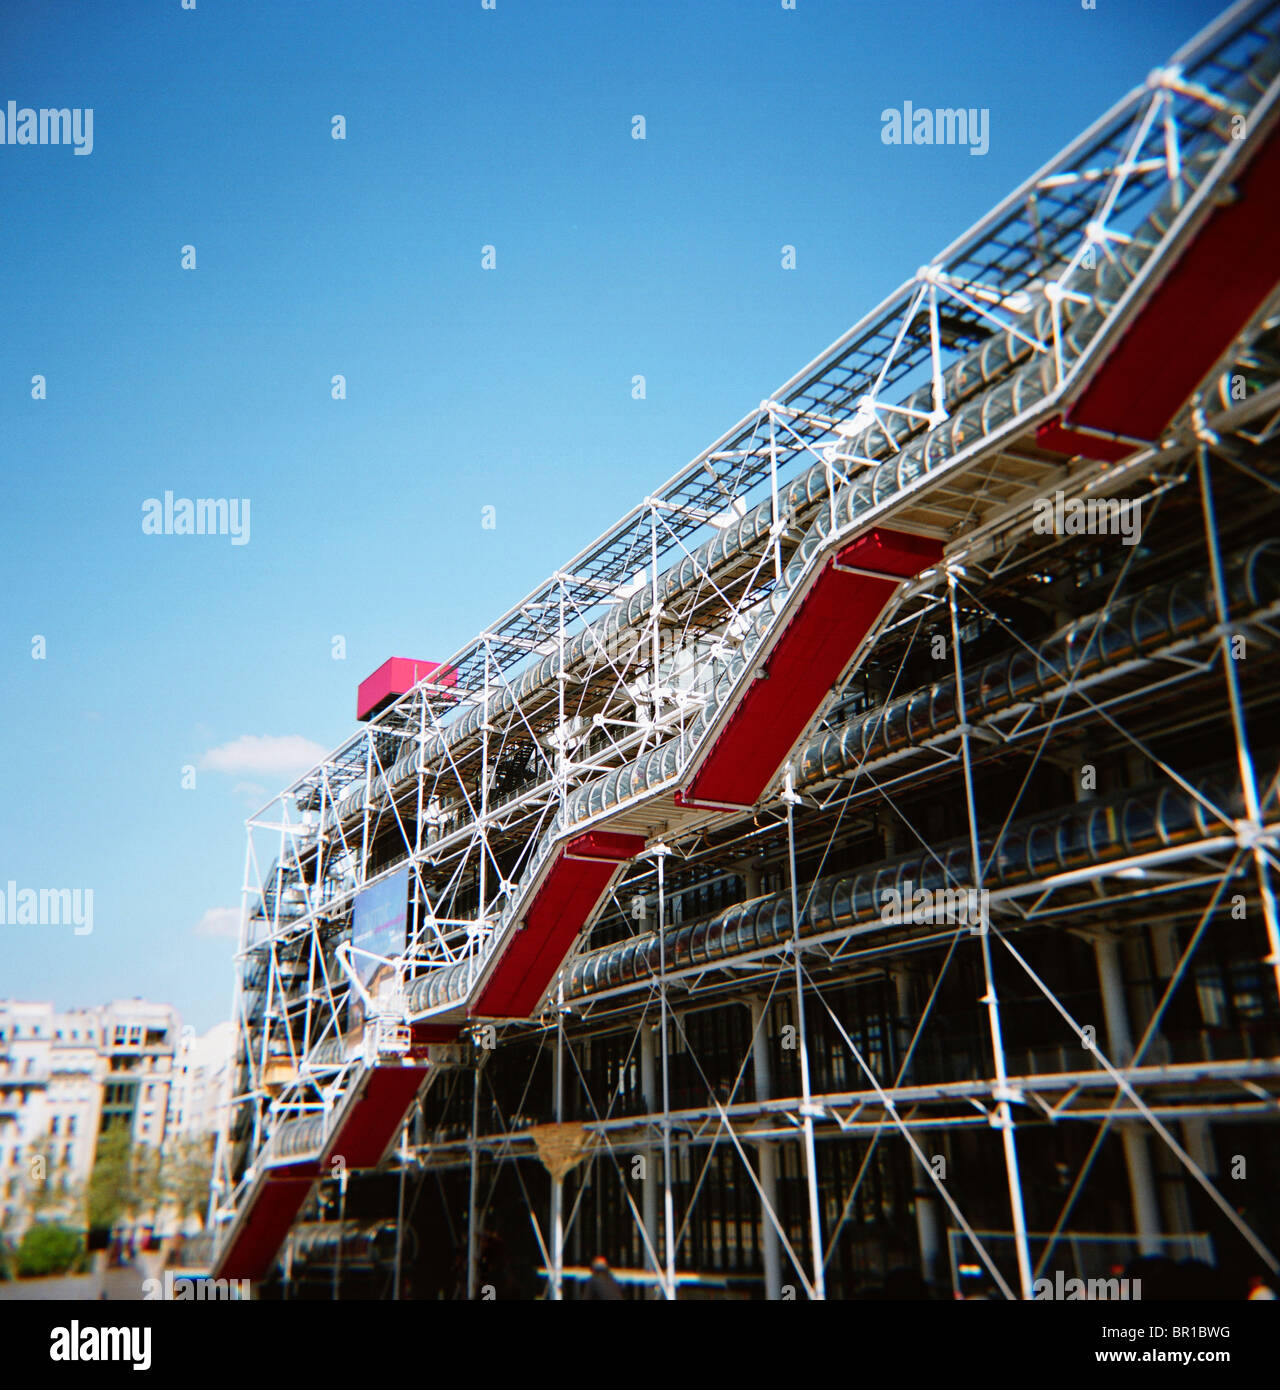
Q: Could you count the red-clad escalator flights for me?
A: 5